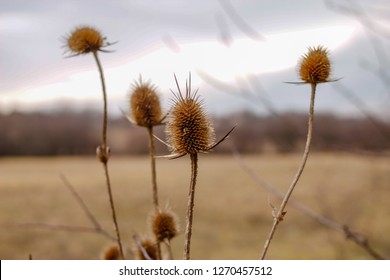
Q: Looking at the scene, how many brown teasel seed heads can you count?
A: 7